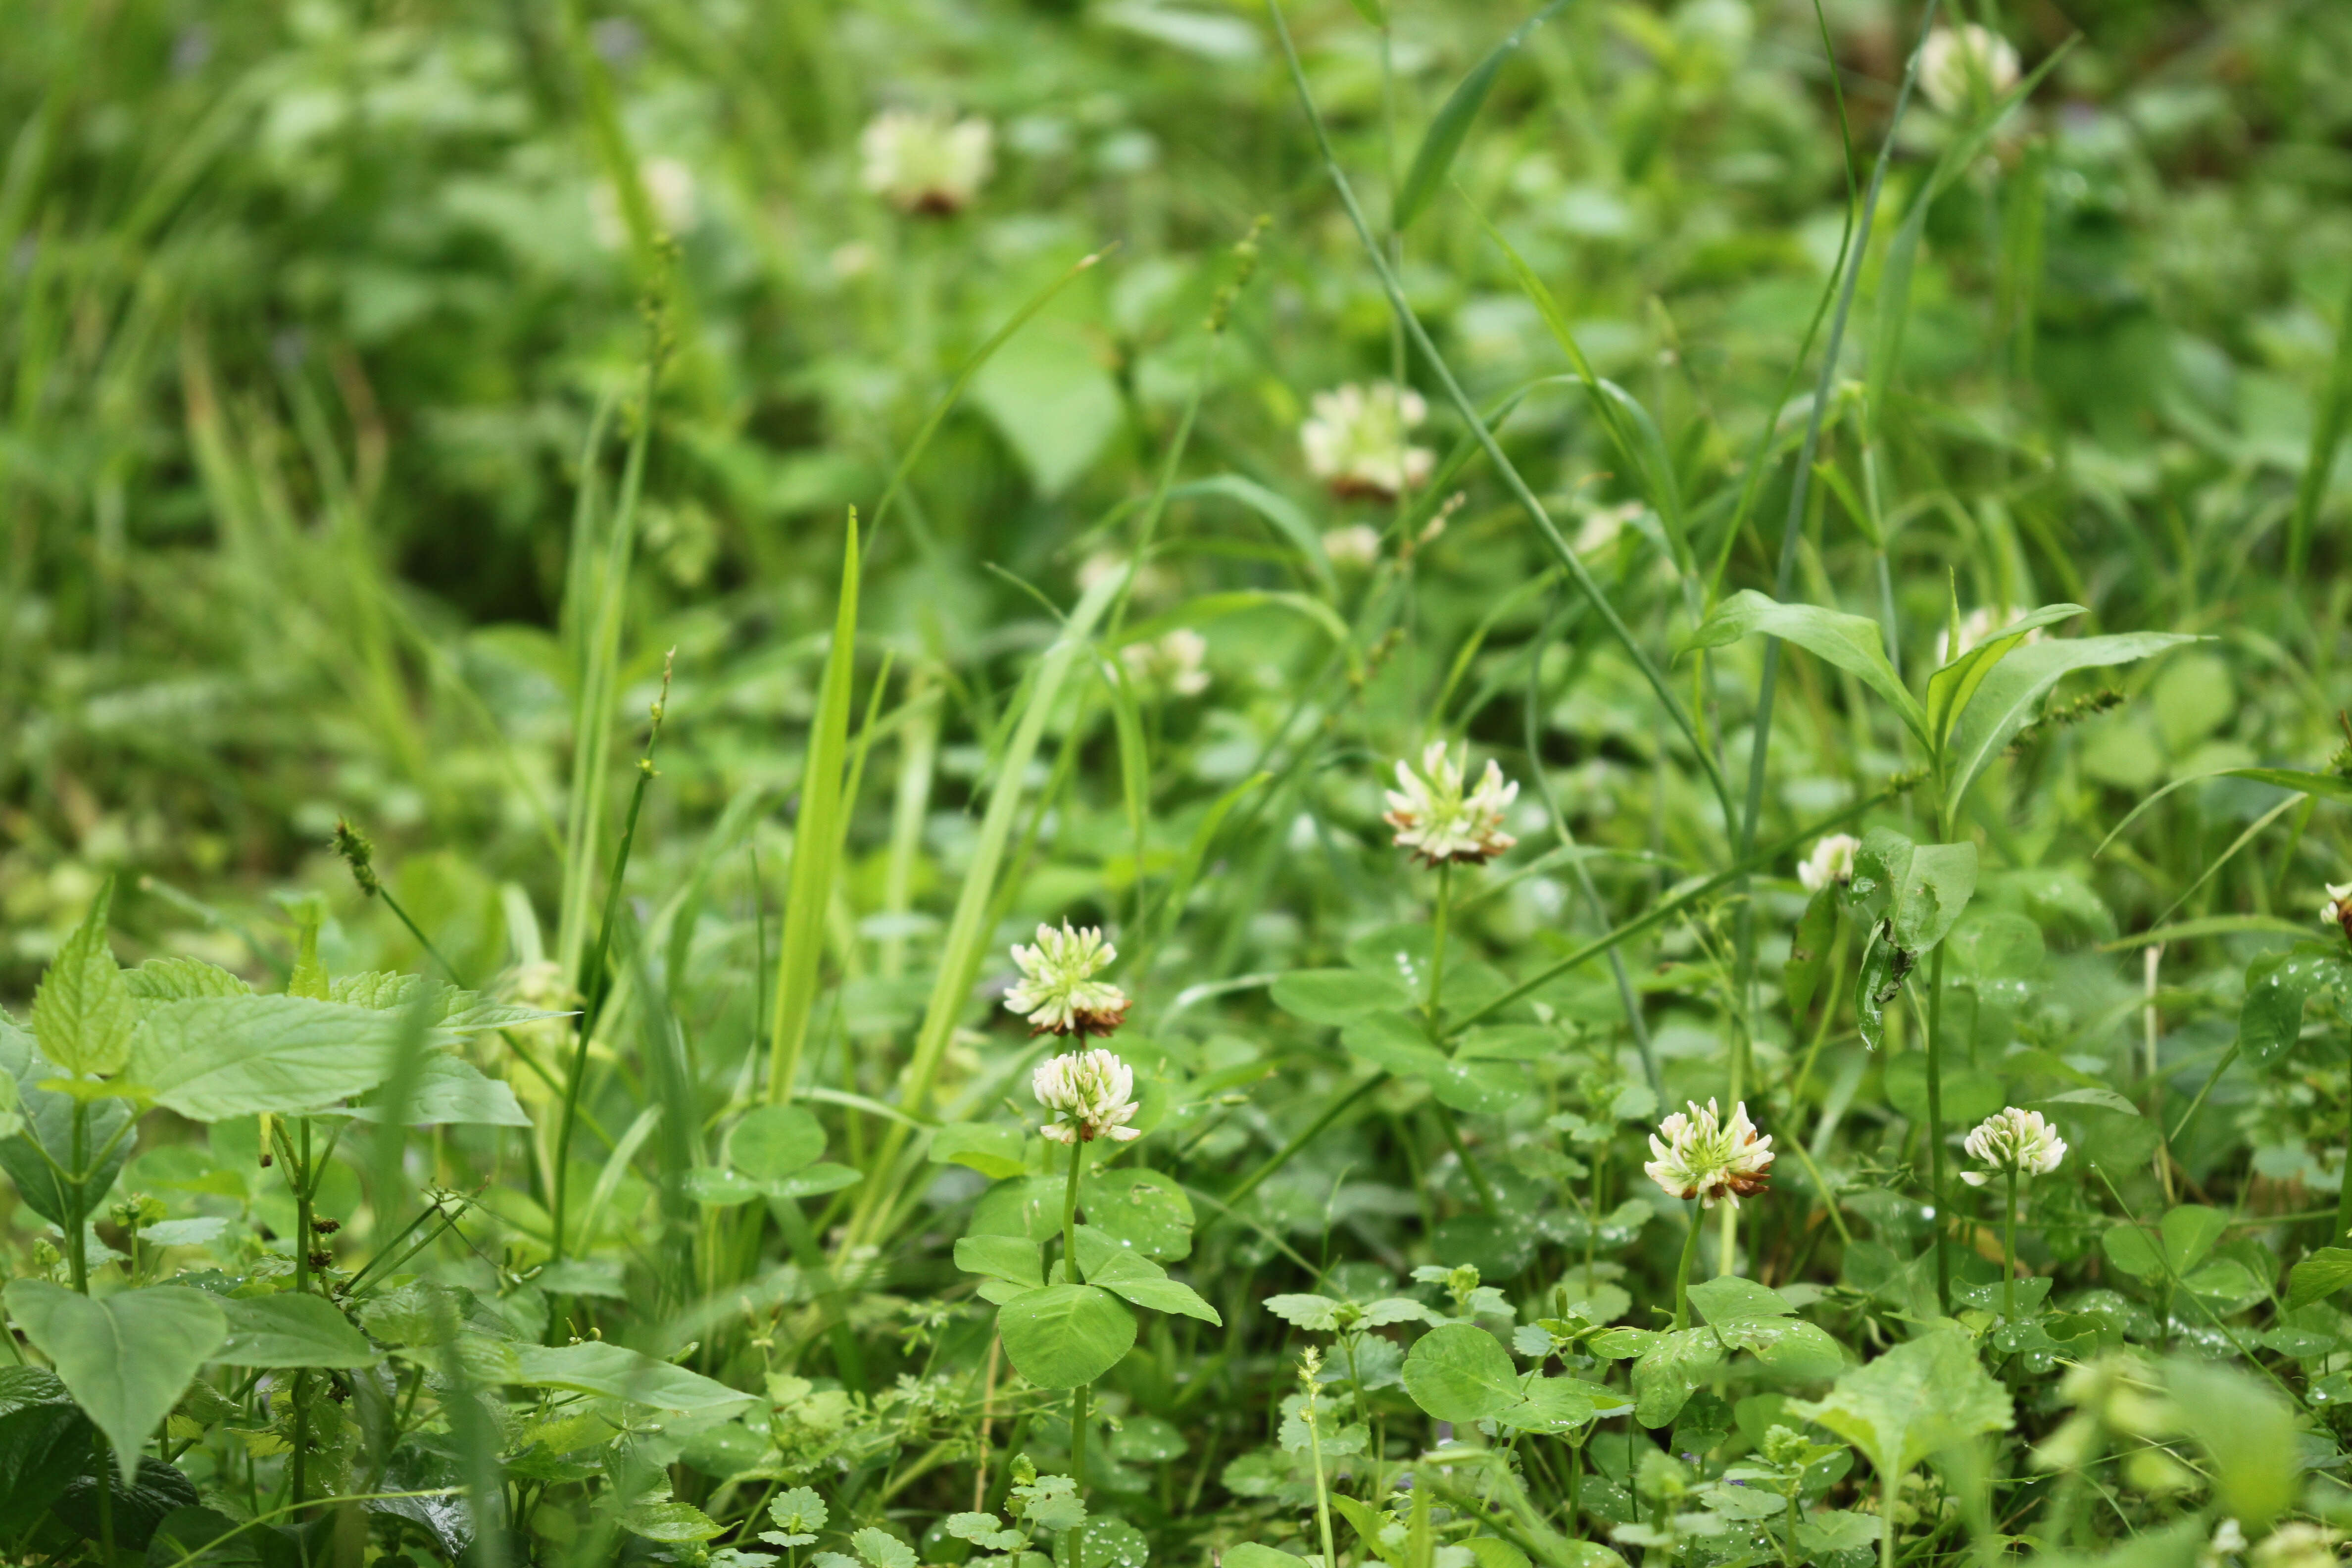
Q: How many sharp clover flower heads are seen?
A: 5